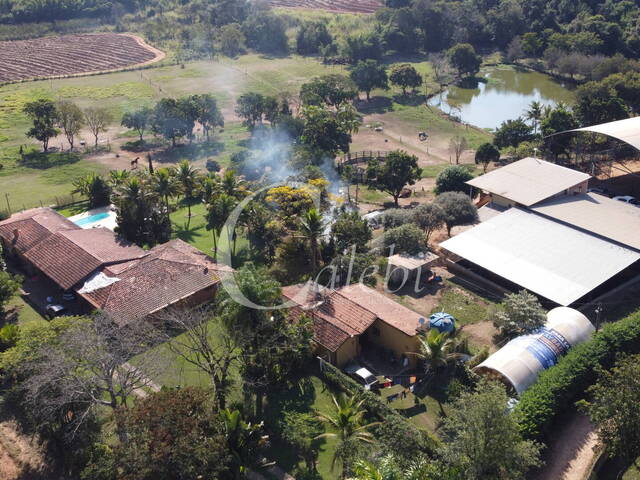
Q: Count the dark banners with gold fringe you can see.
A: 0